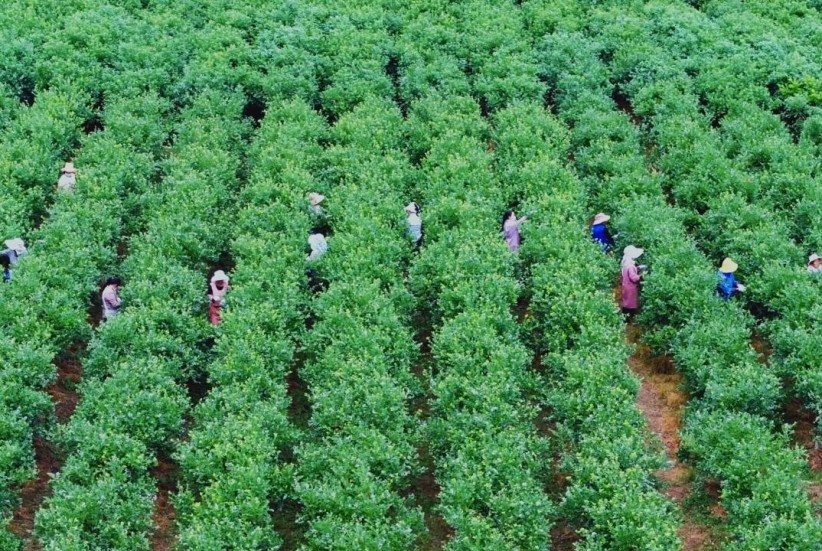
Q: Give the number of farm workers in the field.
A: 12